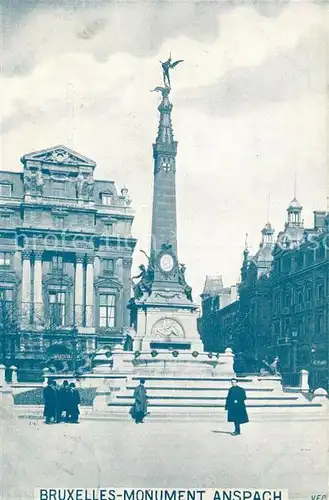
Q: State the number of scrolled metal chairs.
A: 0